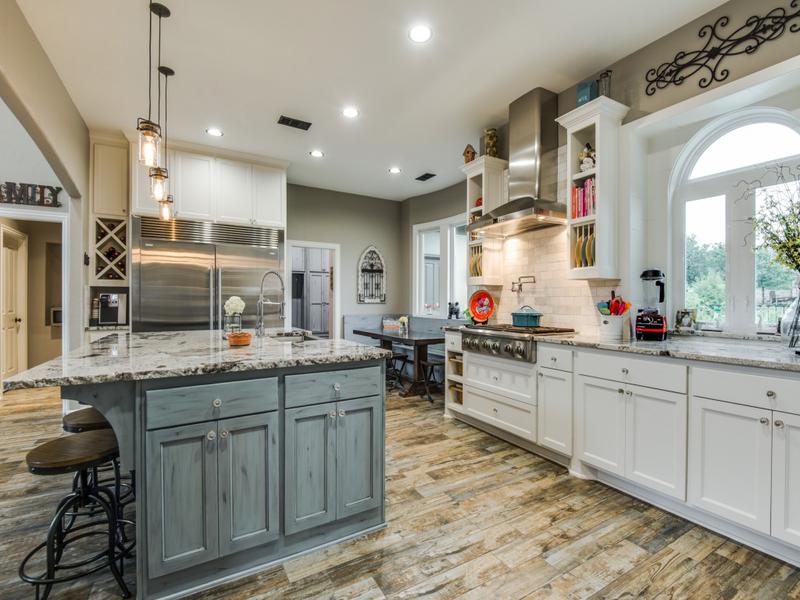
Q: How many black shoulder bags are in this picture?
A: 0